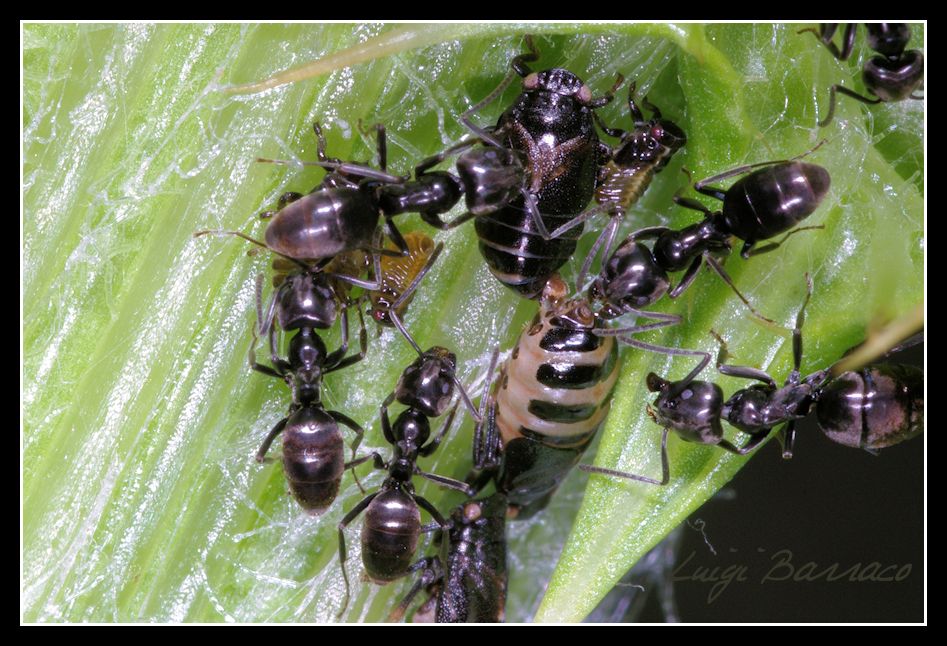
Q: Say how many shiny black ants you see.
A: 6